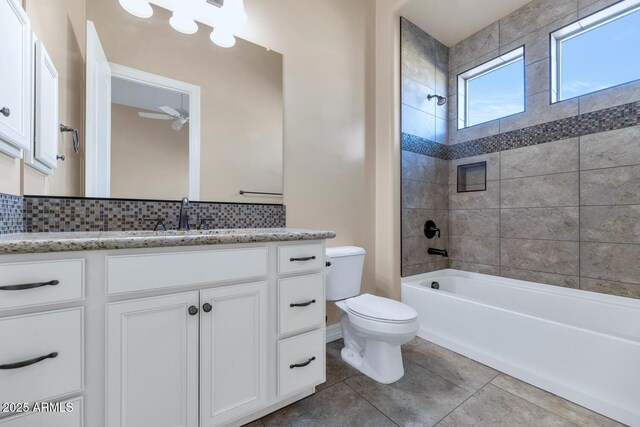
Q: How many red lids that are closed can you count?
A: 0